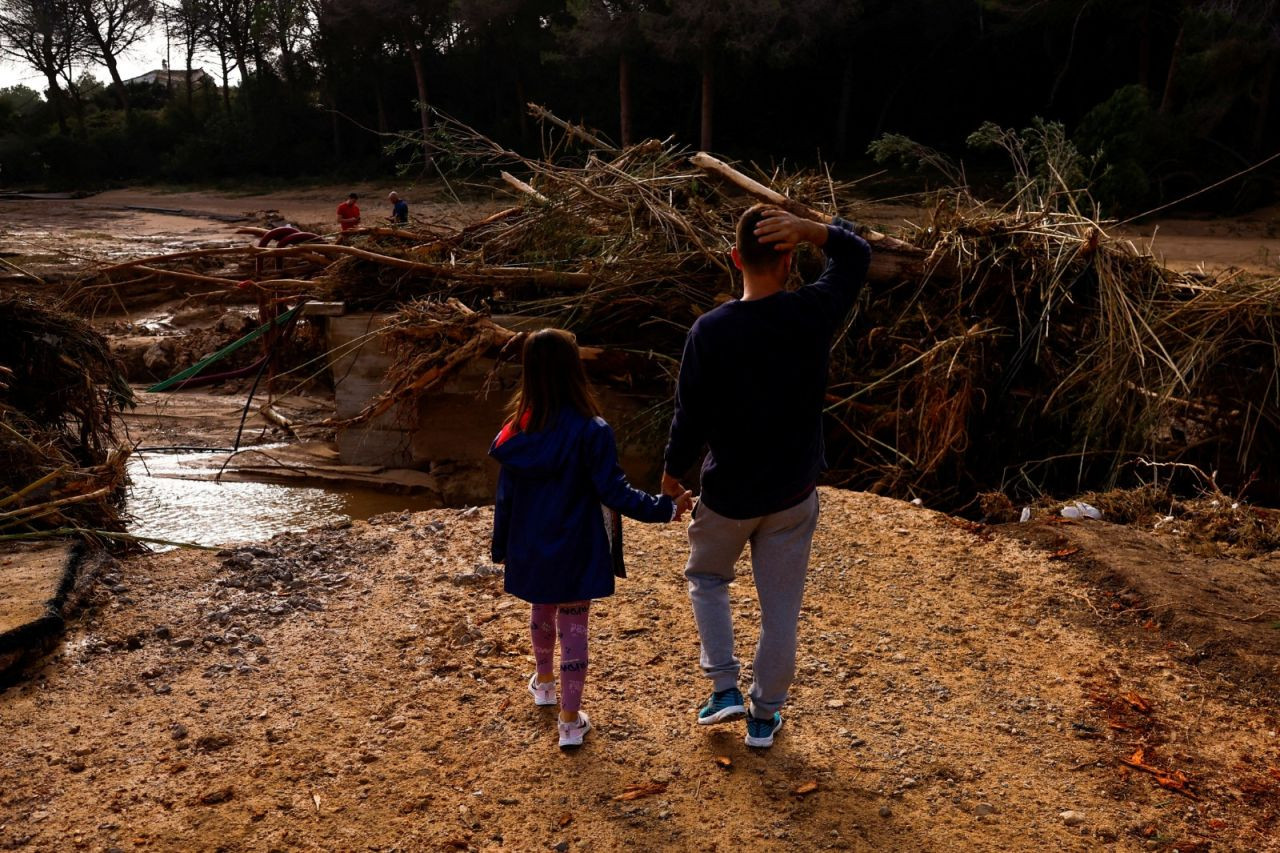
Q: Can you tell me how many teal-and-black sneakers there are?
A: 2